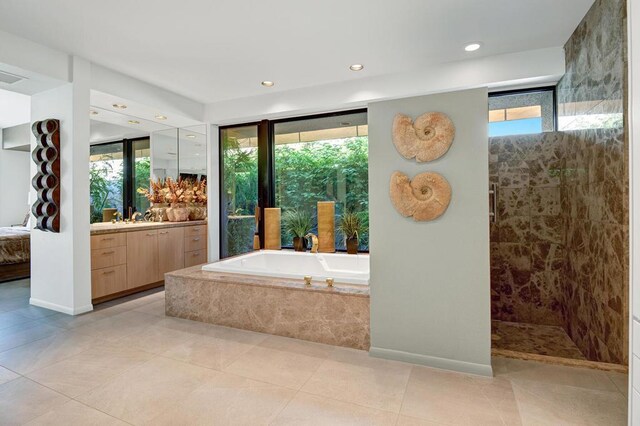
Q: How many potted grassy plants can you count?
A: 2